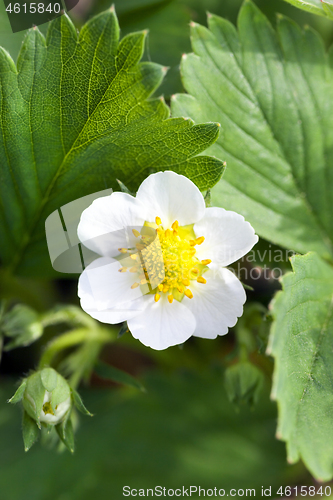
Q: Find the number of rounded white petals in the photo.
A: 6